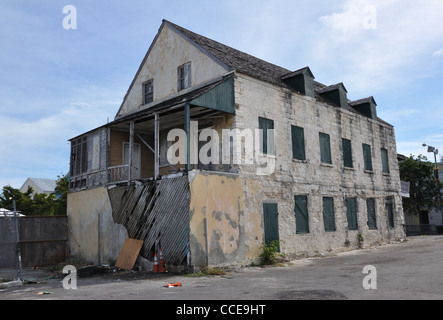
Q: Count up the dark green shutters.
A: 11